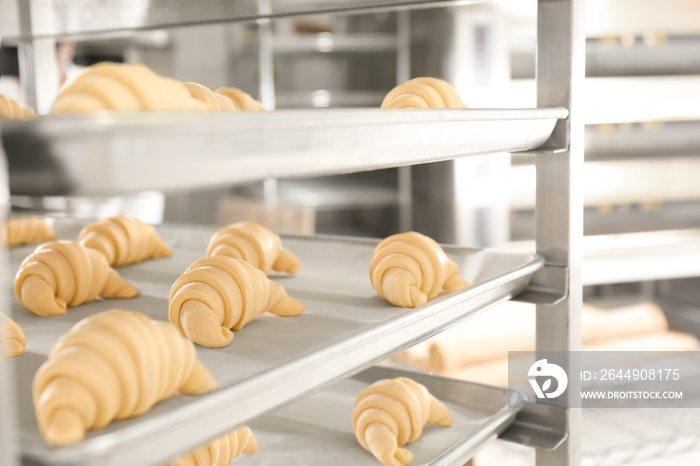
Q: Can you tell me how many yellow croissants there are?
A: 15